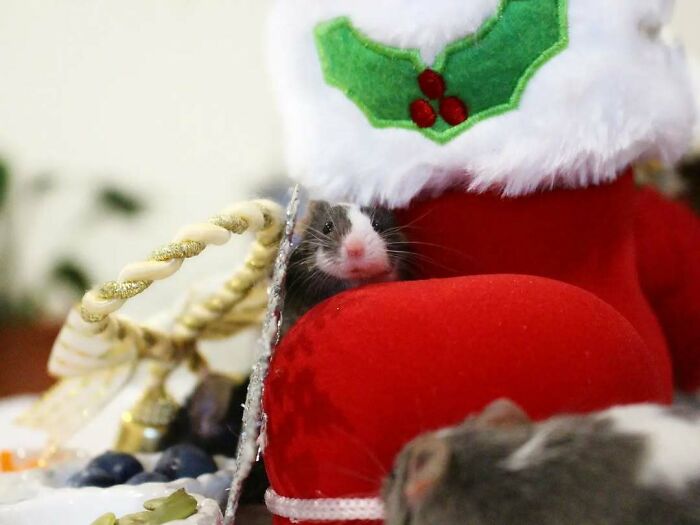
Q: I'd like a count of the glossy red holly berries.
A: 3